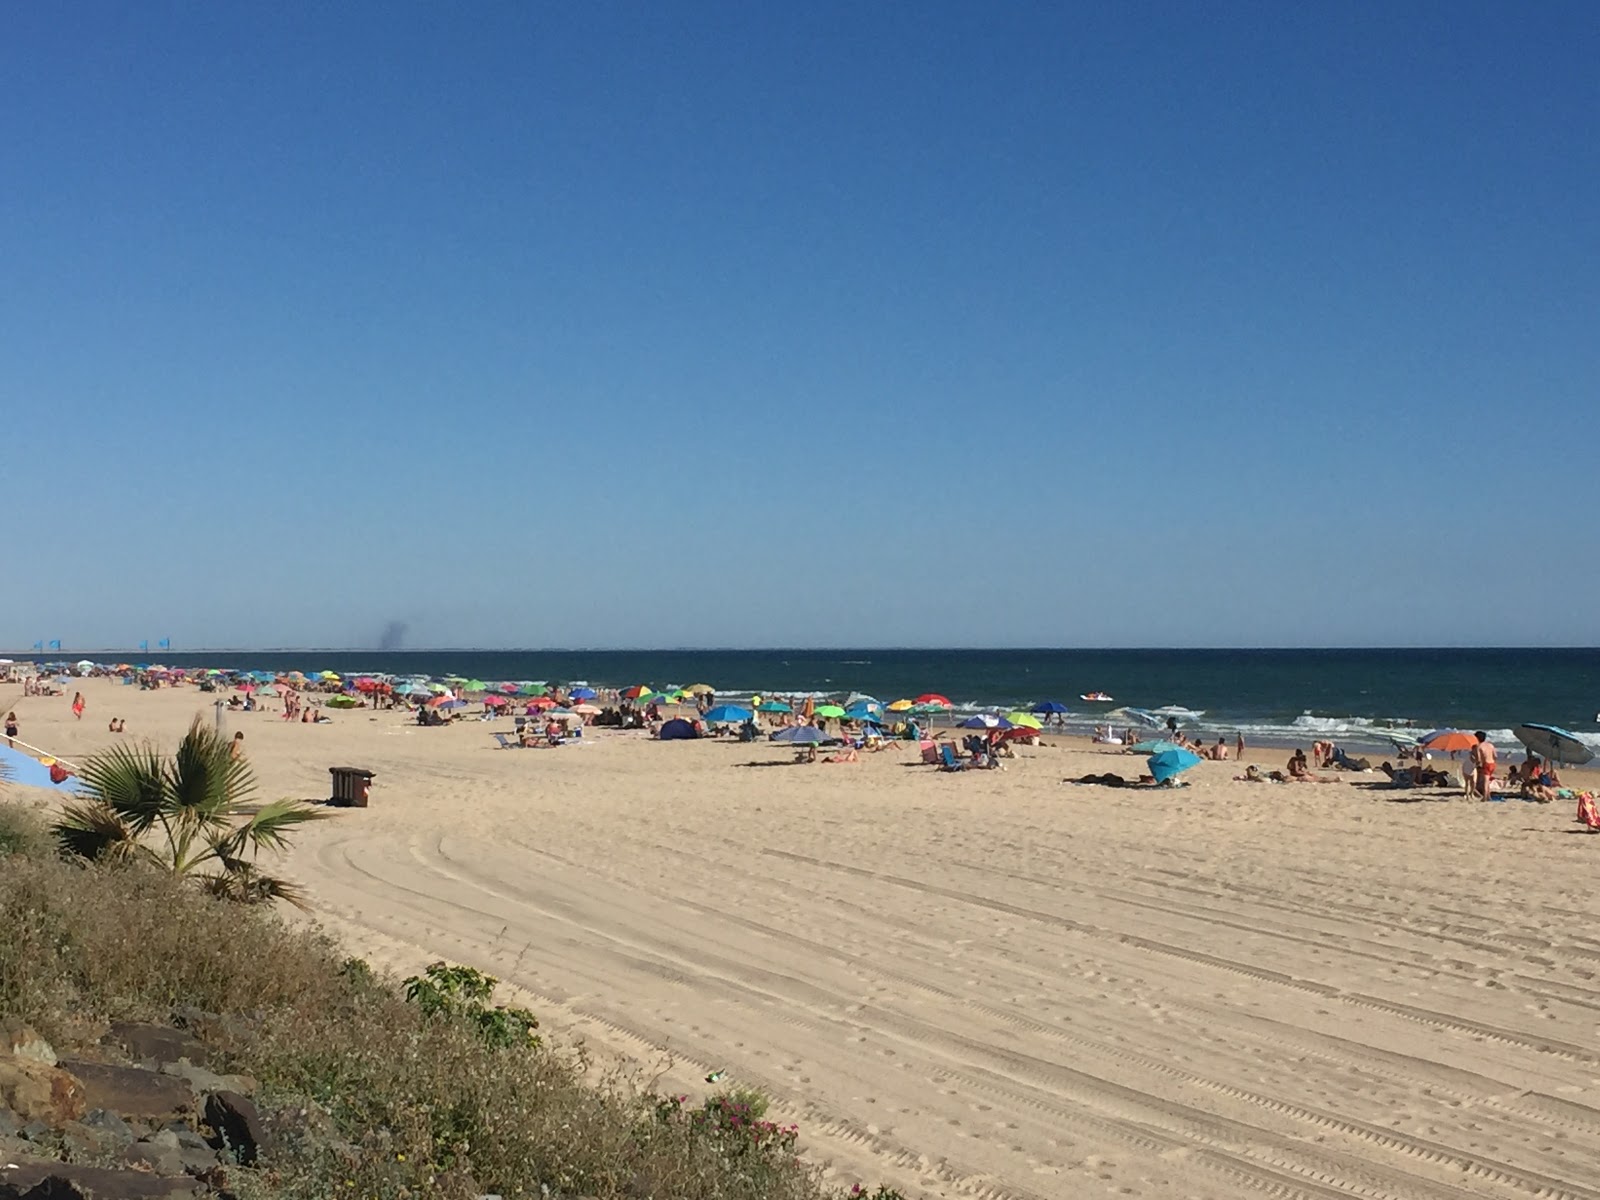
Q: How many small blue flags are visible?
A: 4